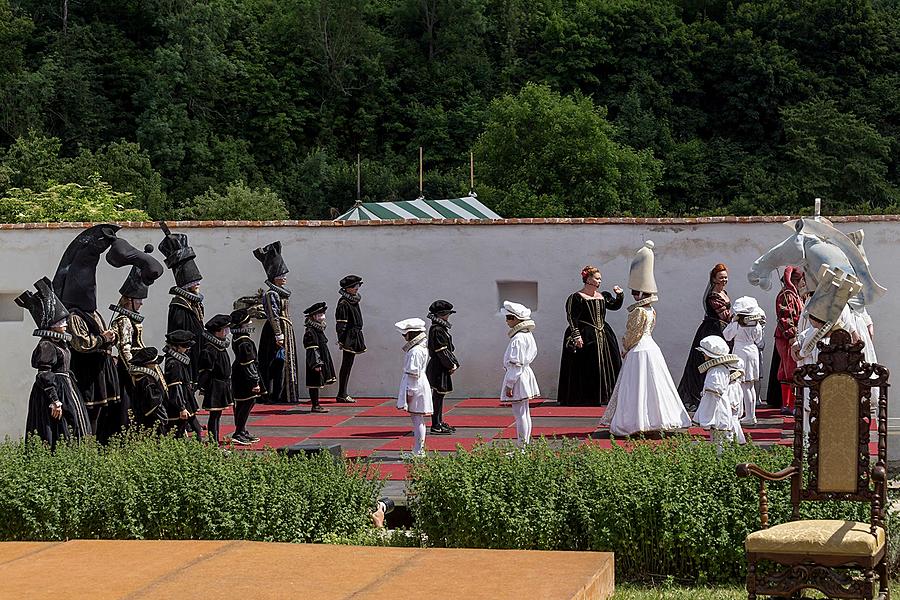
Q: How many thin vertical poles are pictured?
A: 3